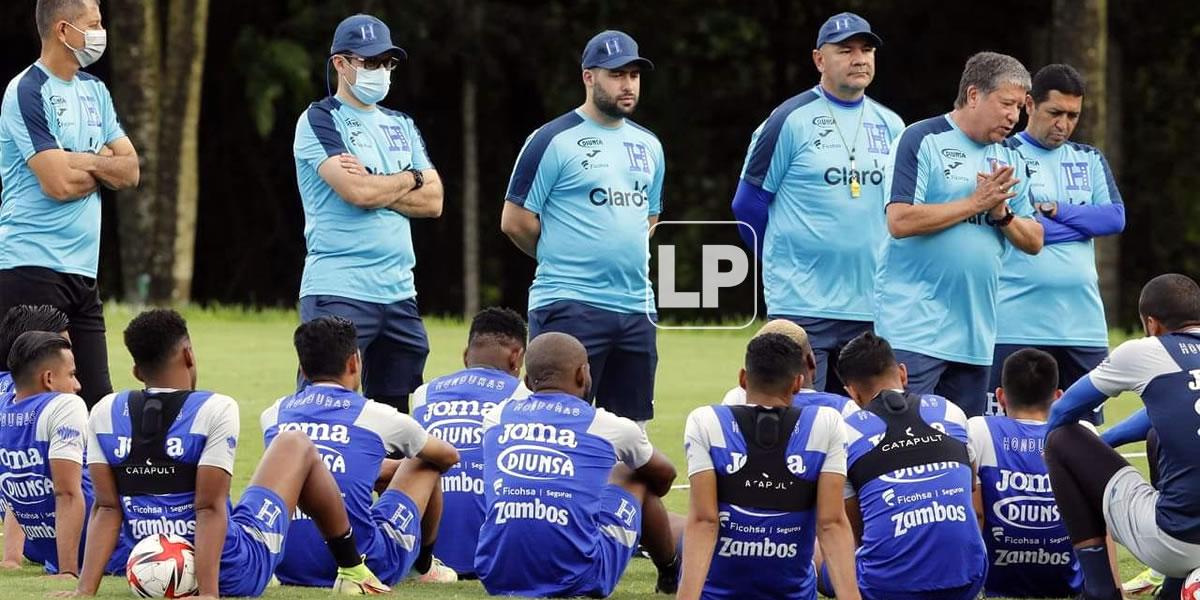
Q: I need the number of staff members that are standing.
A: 6